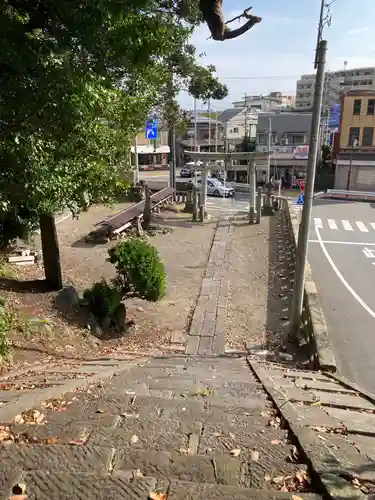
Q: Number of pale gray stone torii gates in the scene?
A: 1